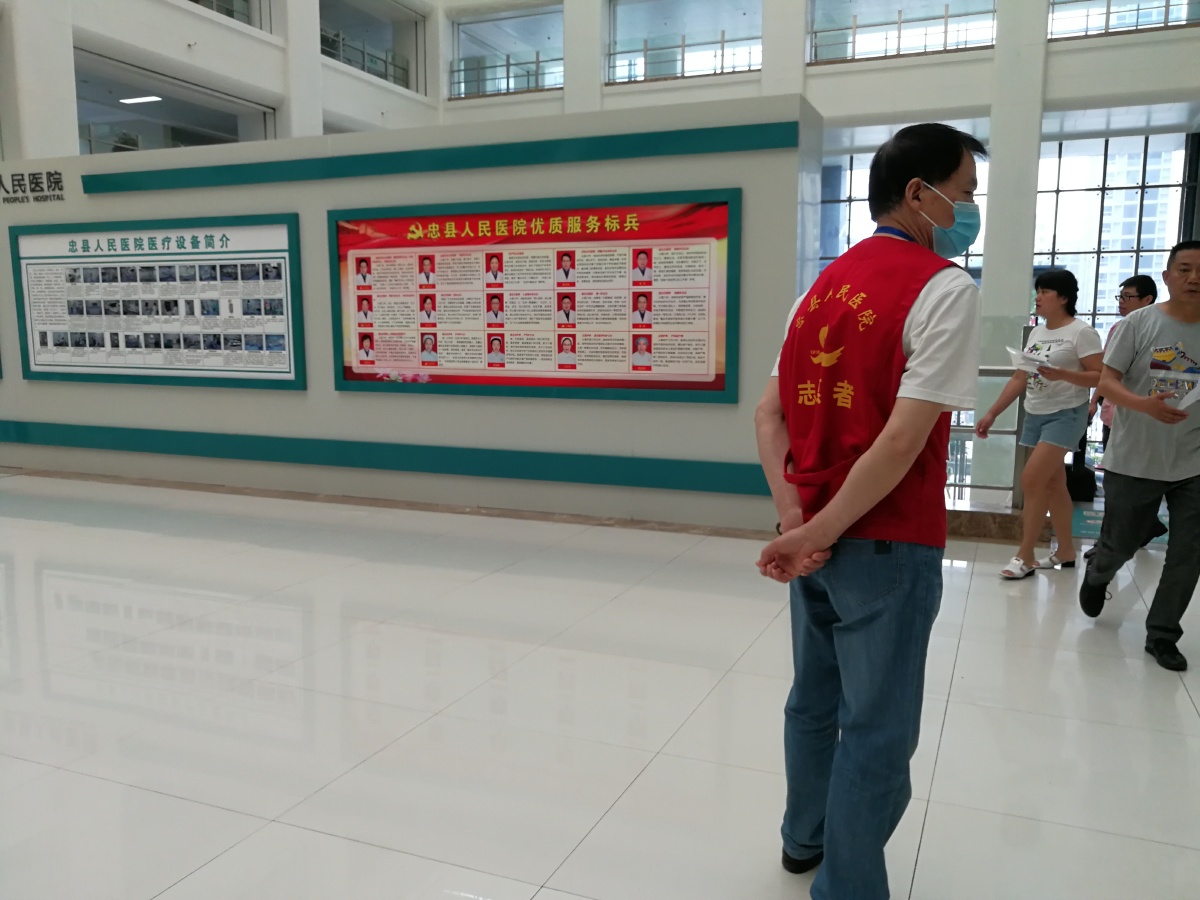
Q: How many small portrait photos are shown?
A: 15